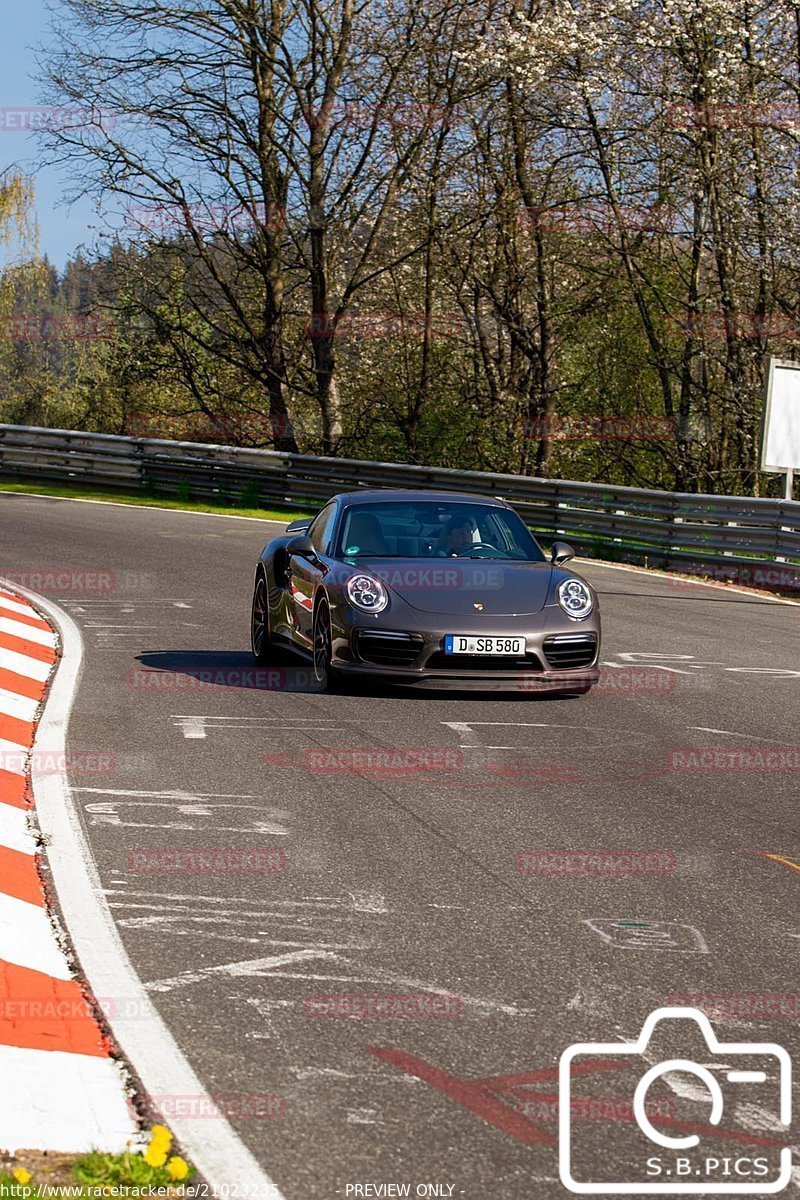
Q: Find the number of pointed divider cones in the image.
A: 0